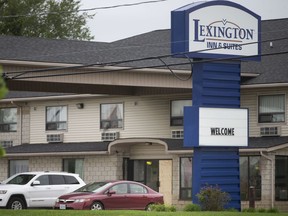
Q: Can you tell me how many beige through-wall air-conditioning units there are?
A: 5